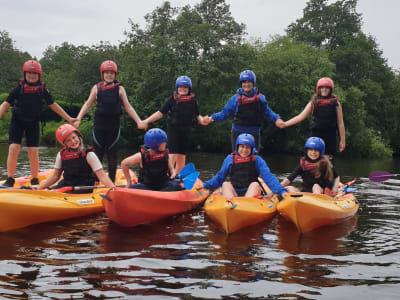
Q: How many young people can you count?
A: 9